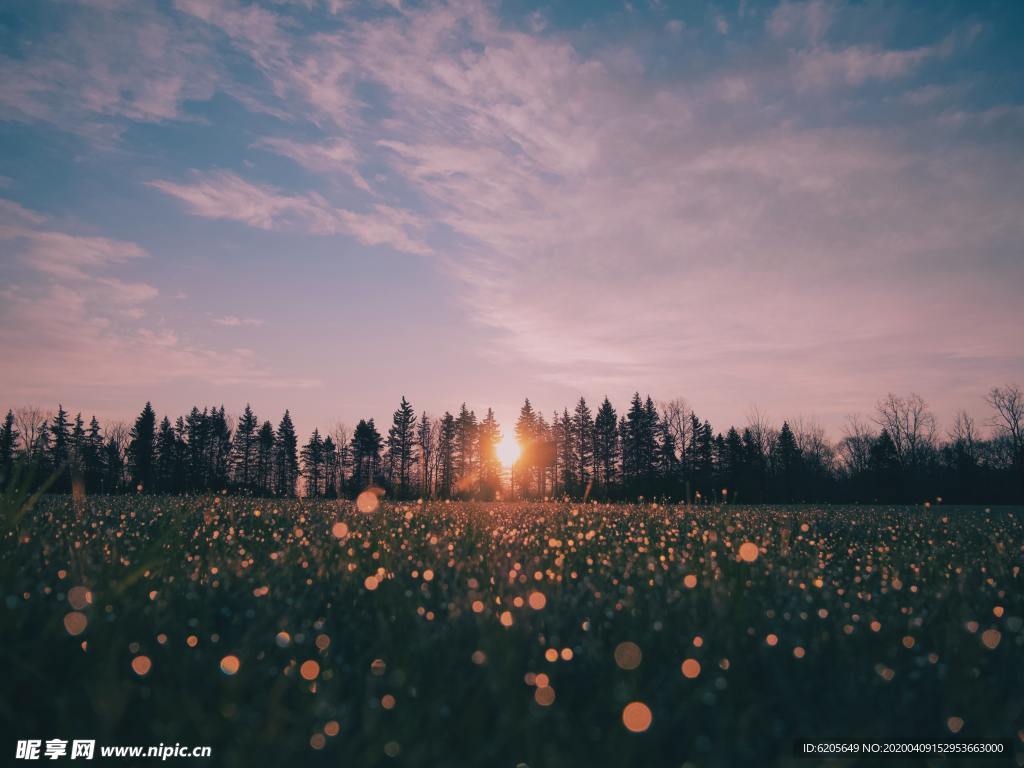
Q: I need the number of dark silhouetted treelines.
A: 1